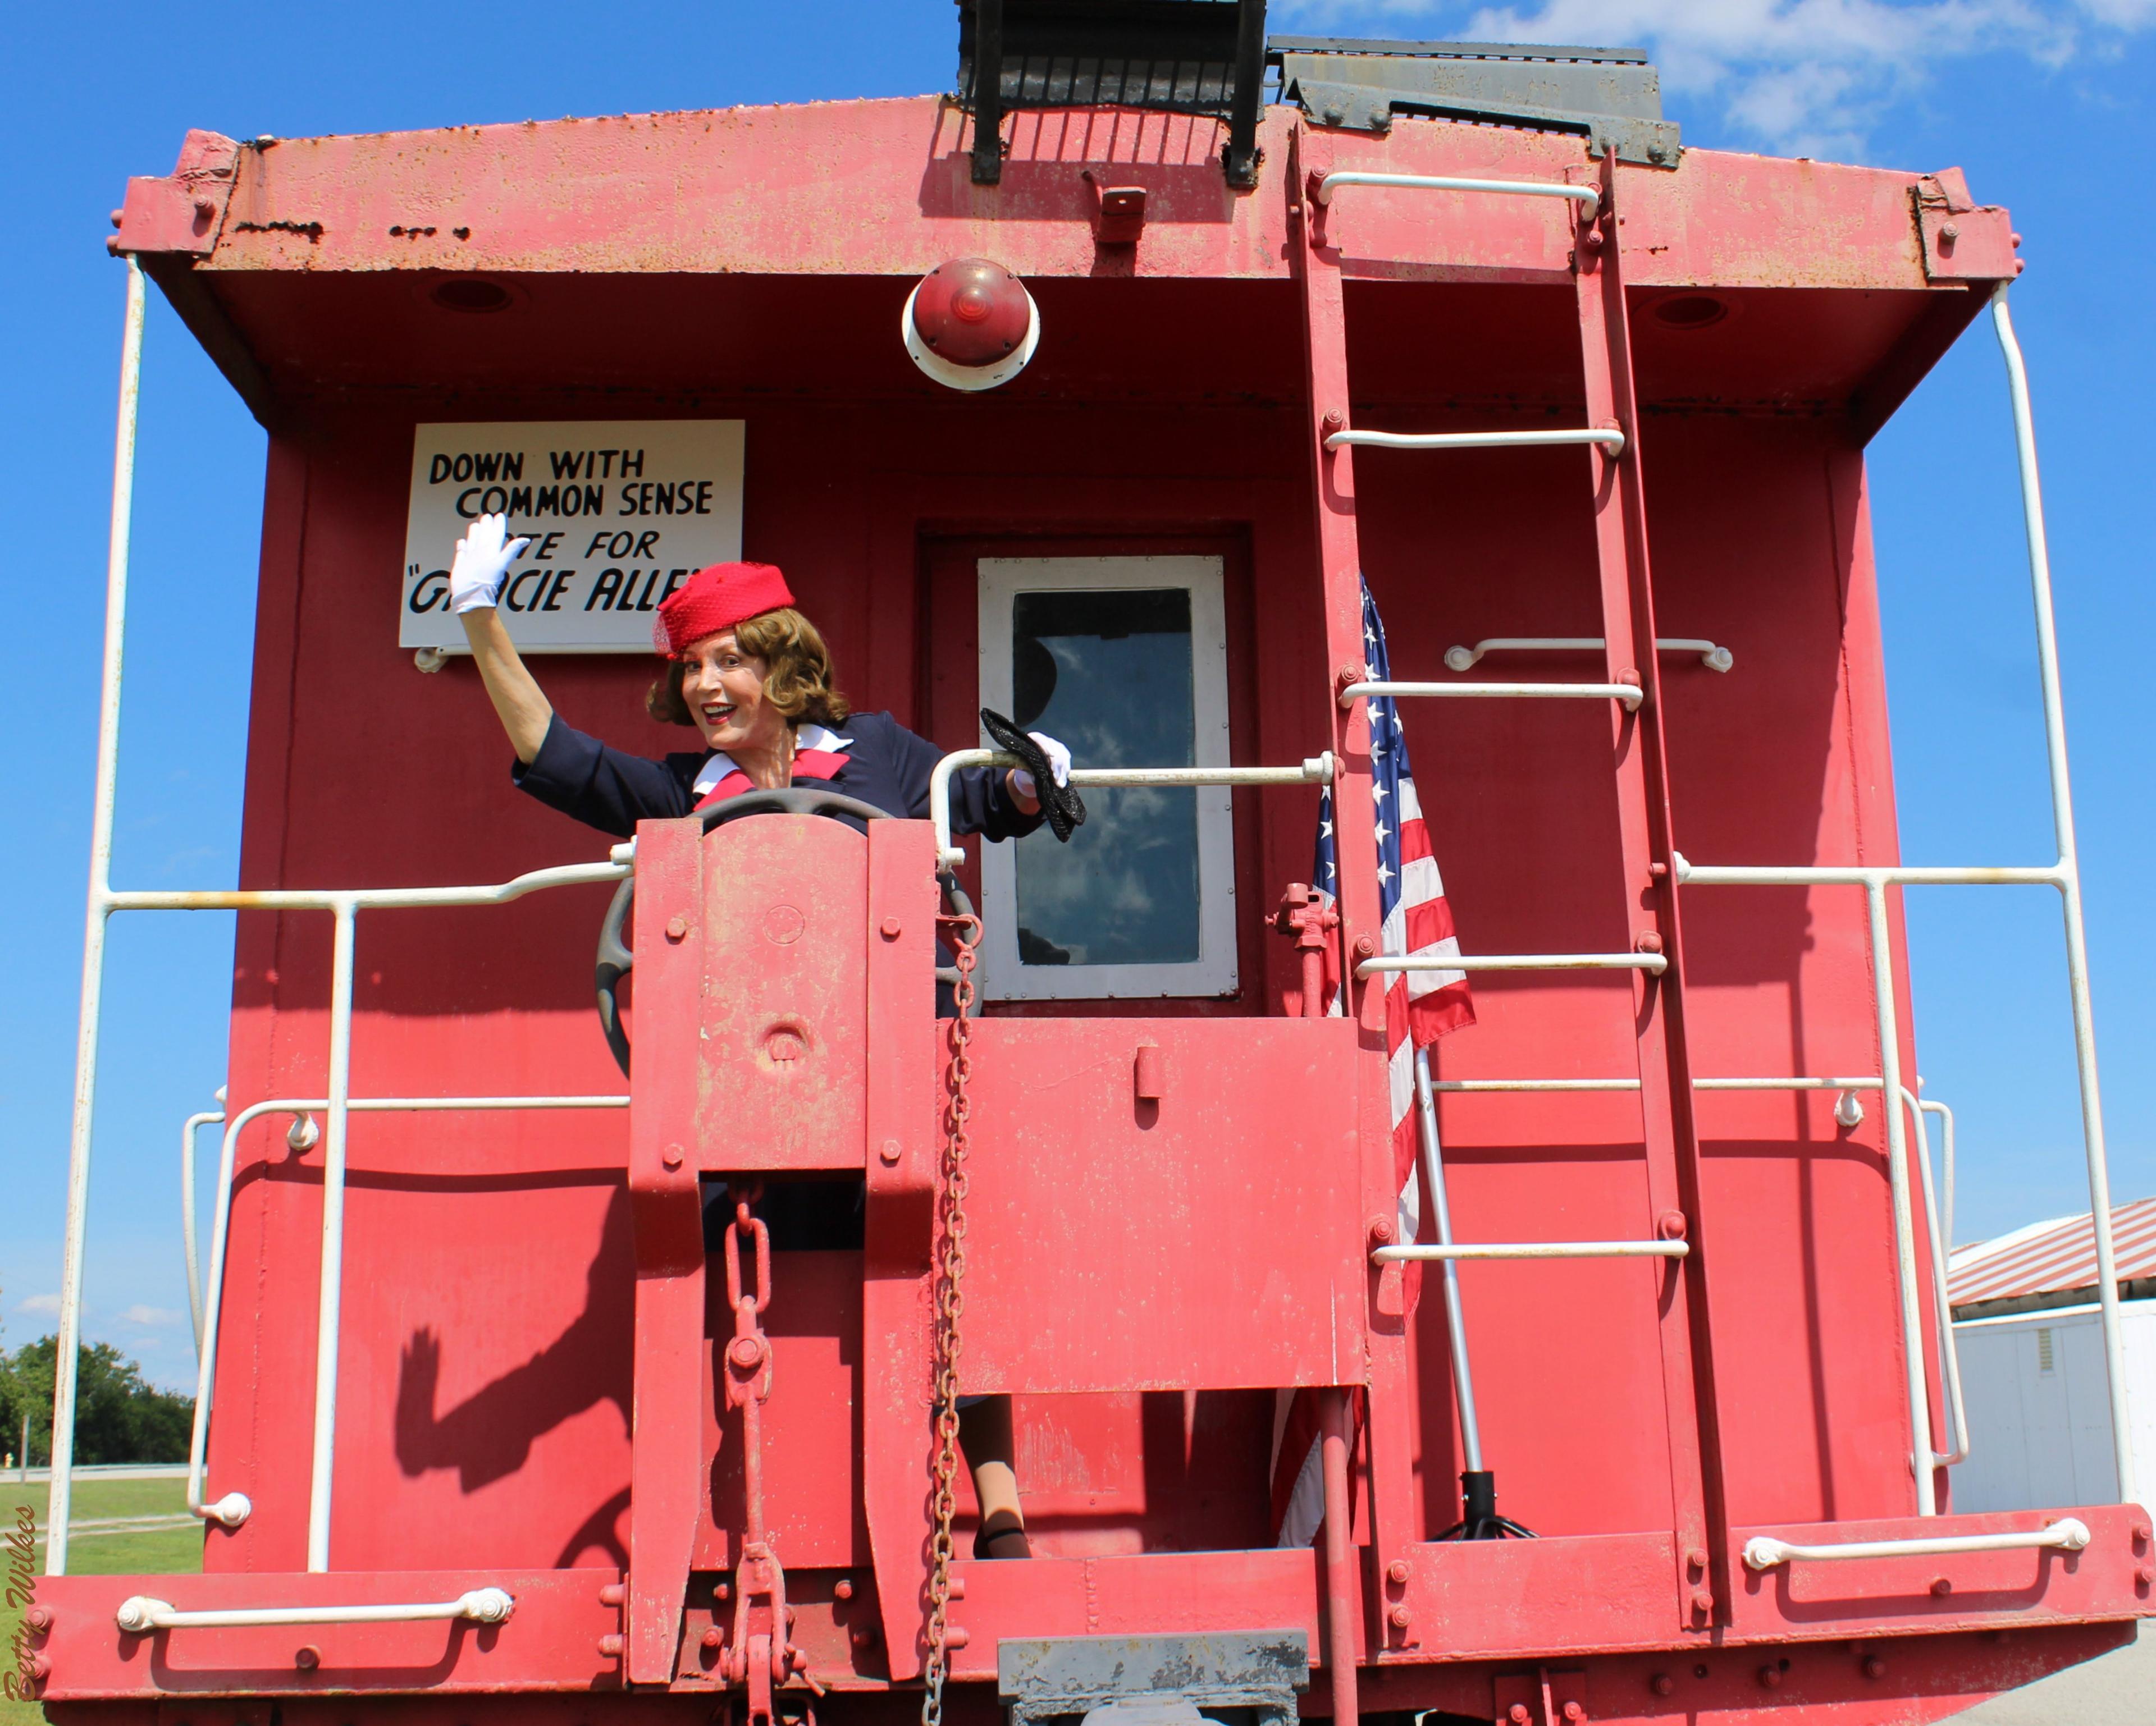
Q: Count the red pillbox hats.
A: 1